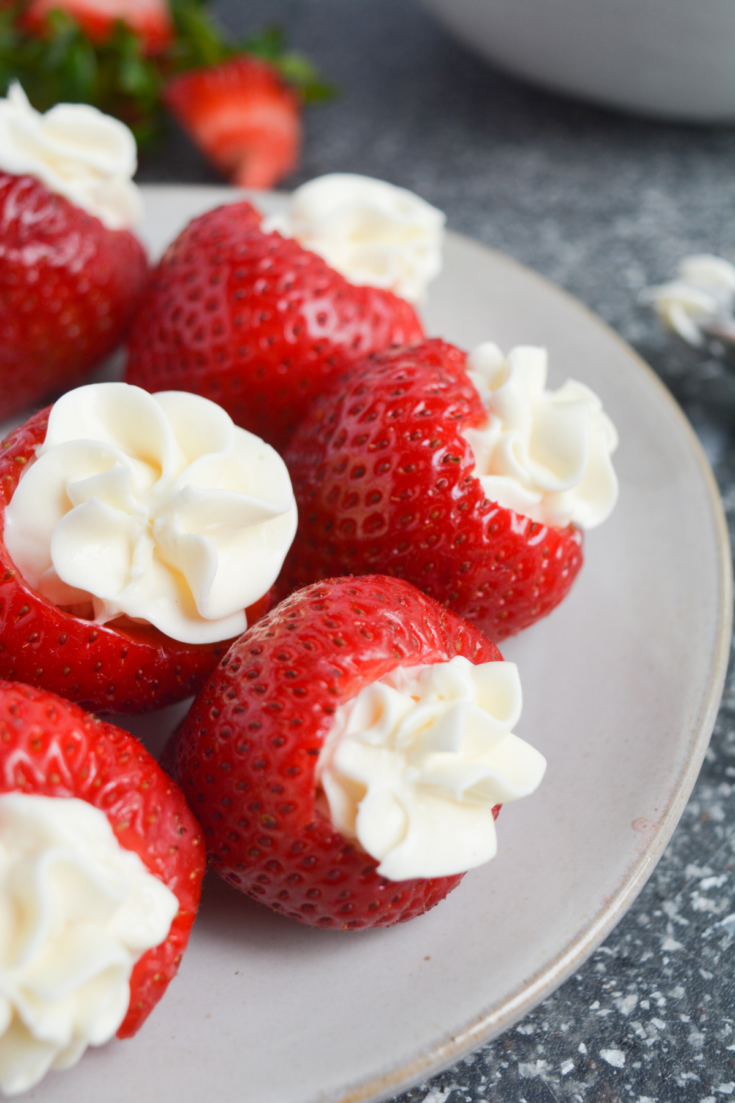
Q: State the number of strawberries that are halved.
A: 2